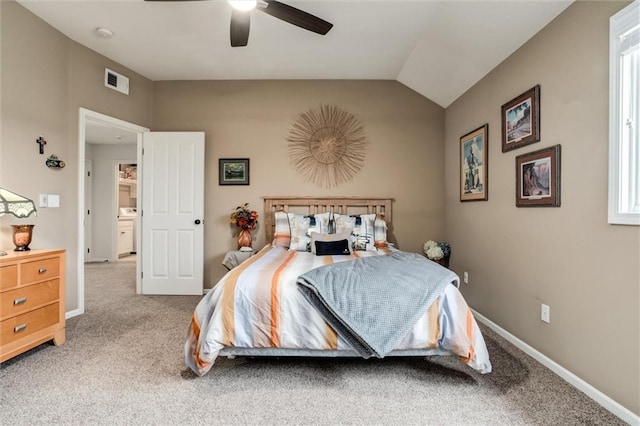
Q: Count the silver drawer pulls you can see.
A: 3